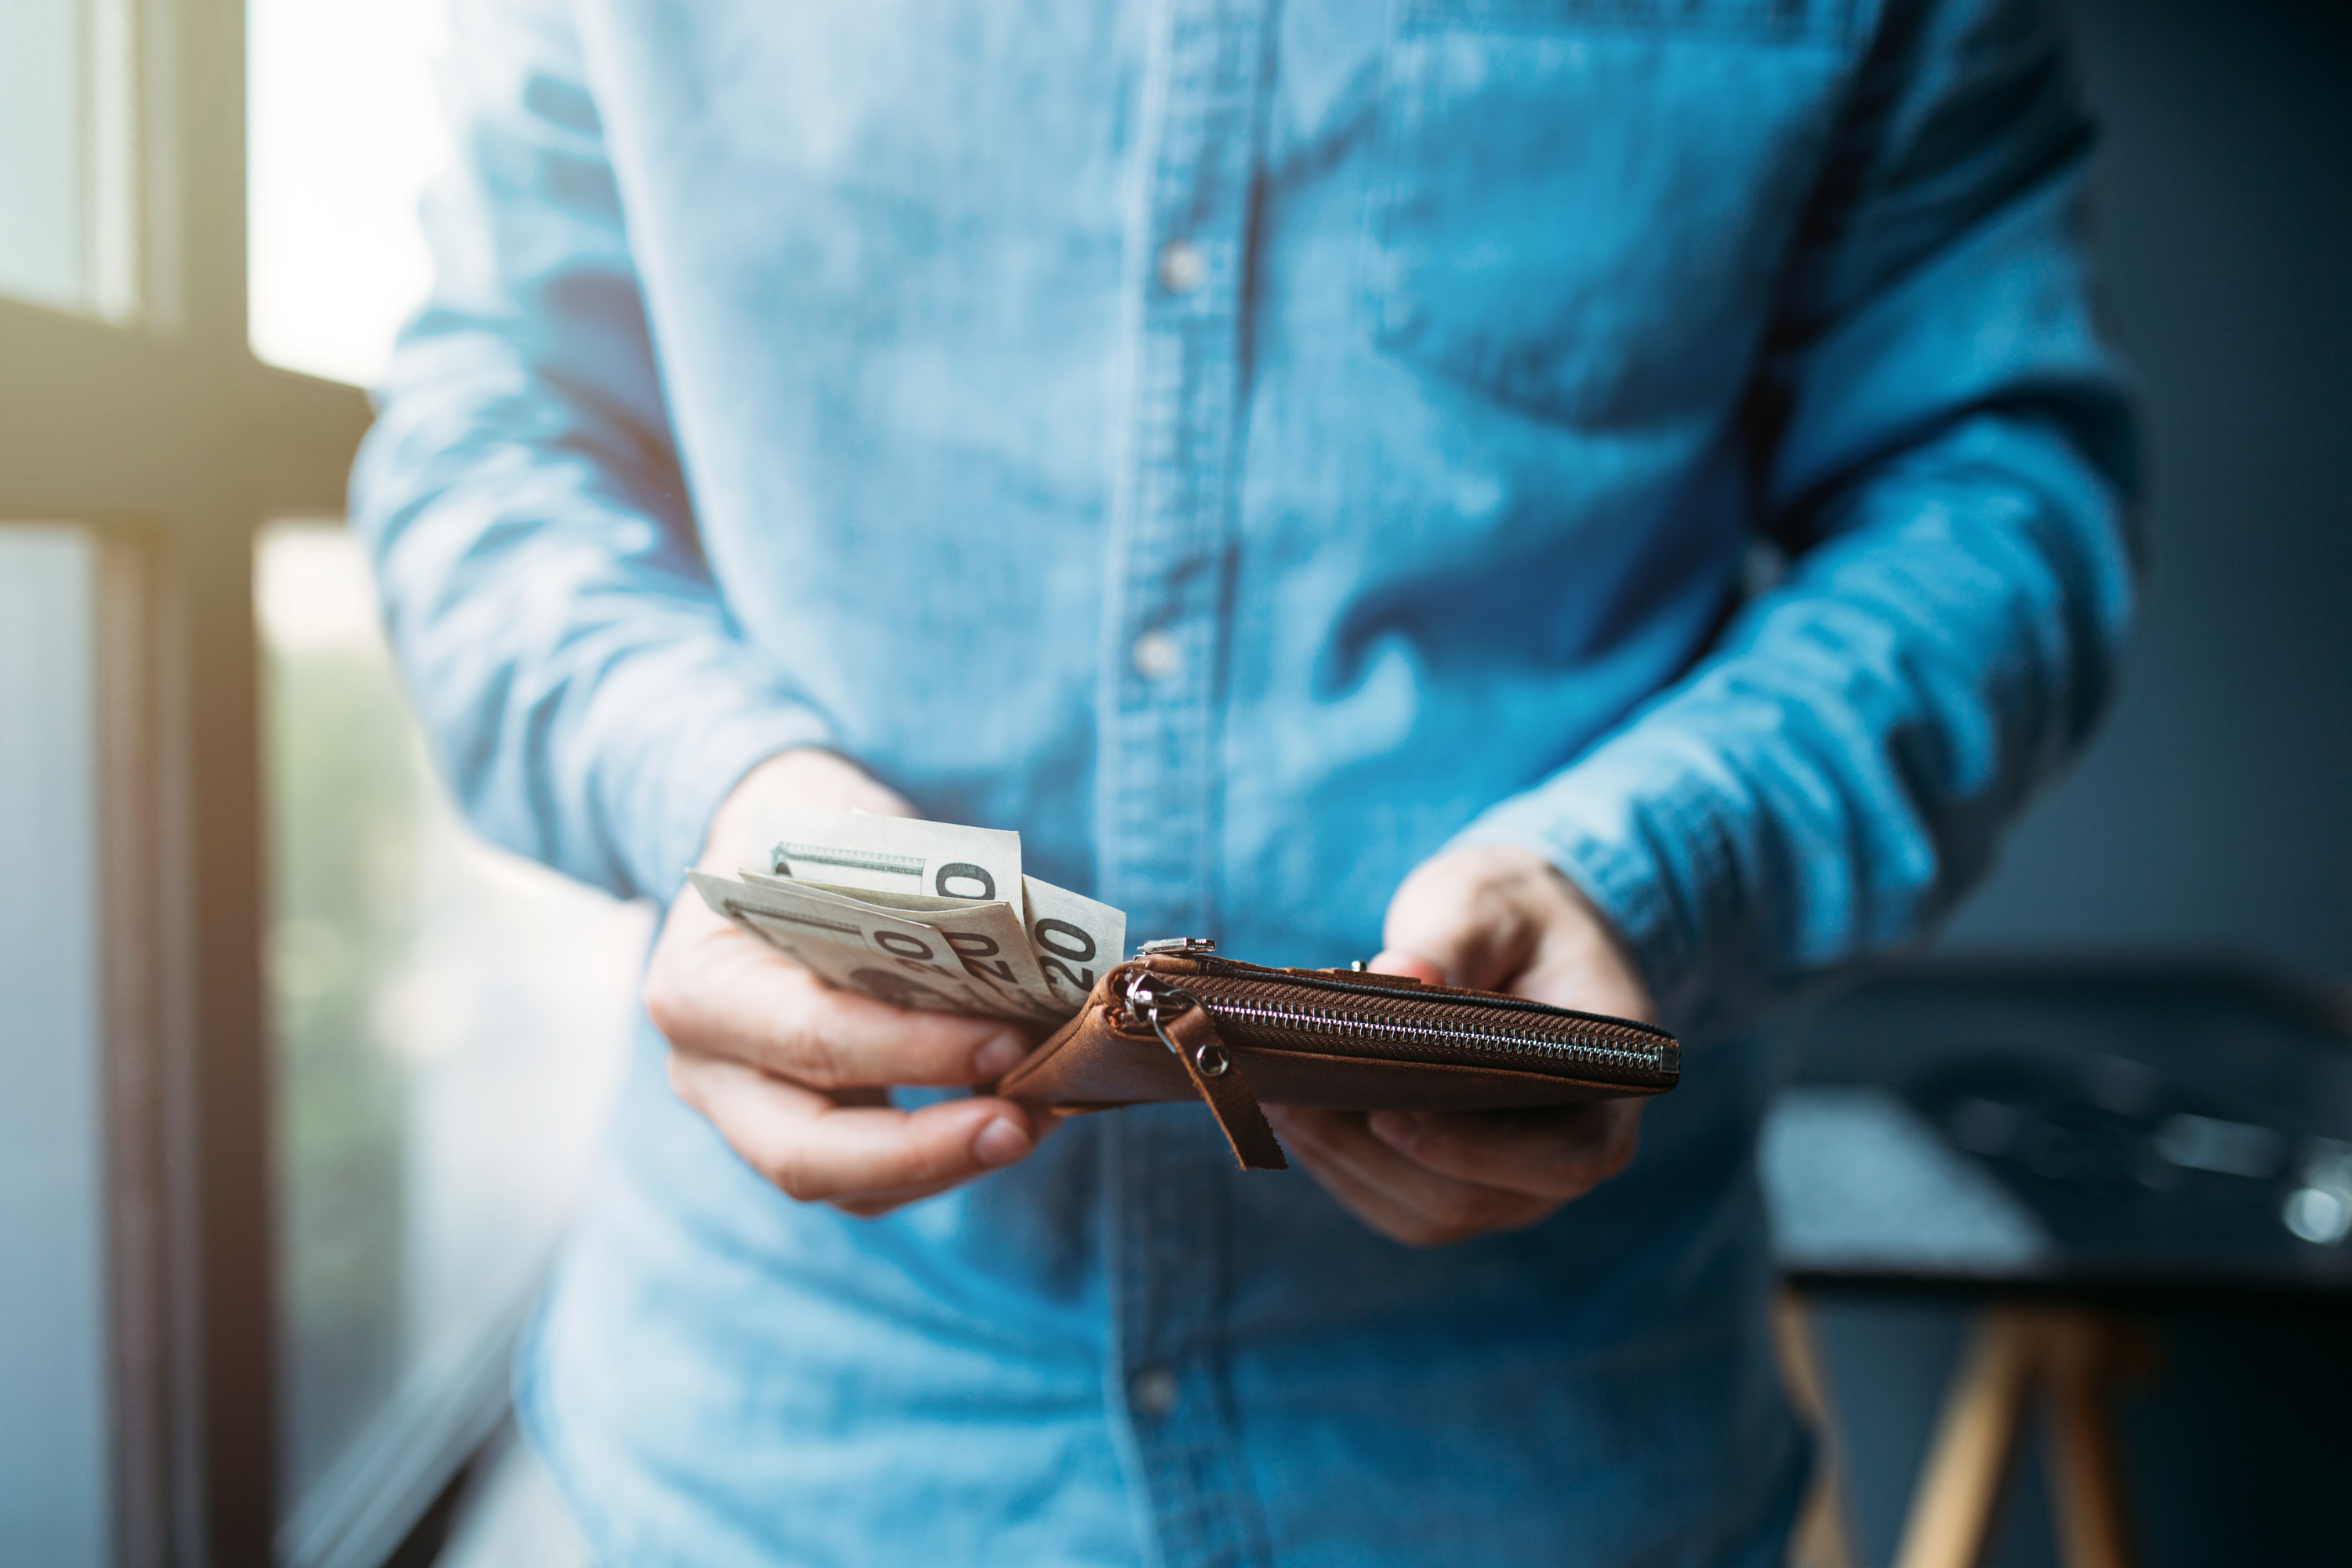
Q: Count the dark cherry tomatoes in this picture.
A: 0